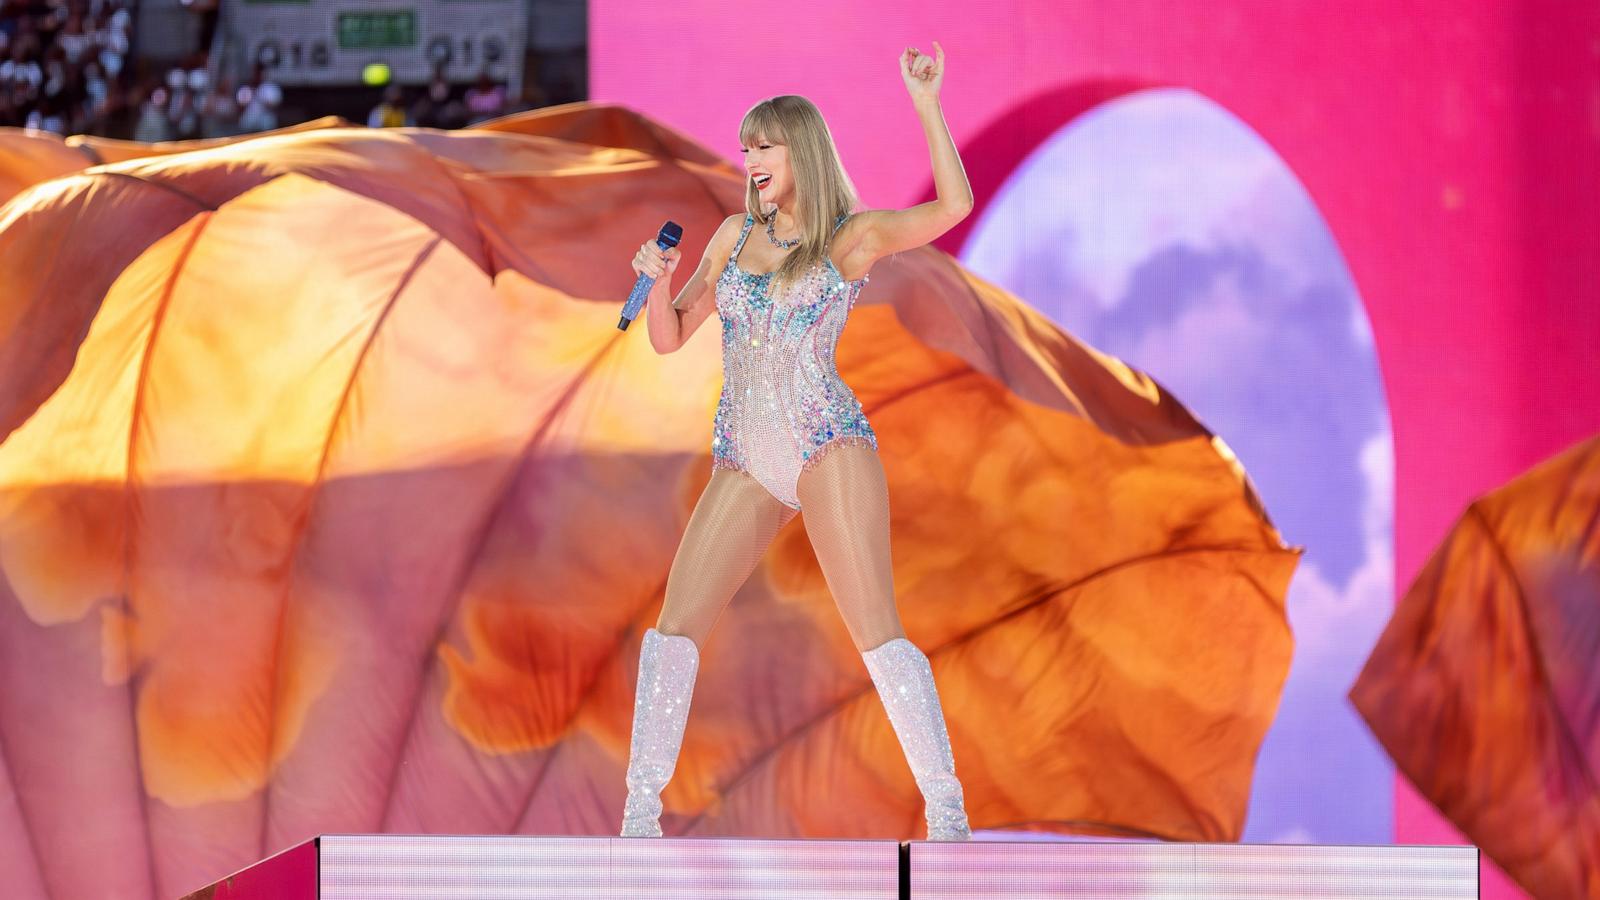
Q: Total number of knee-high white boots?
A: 2